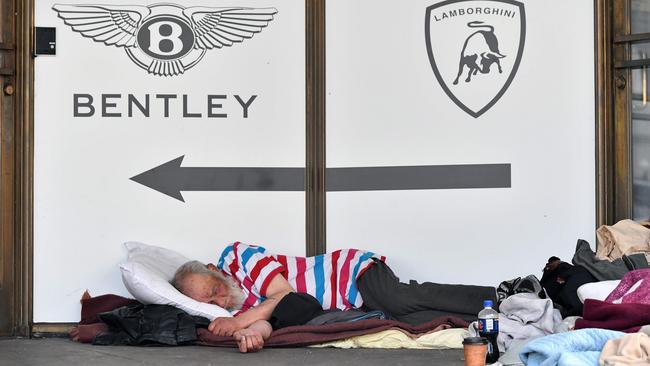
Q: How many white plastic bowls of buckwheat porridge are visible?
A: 0